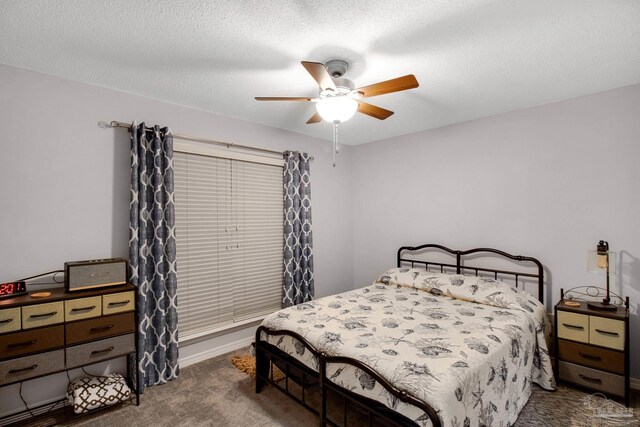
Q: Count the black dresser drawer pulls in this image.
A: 12